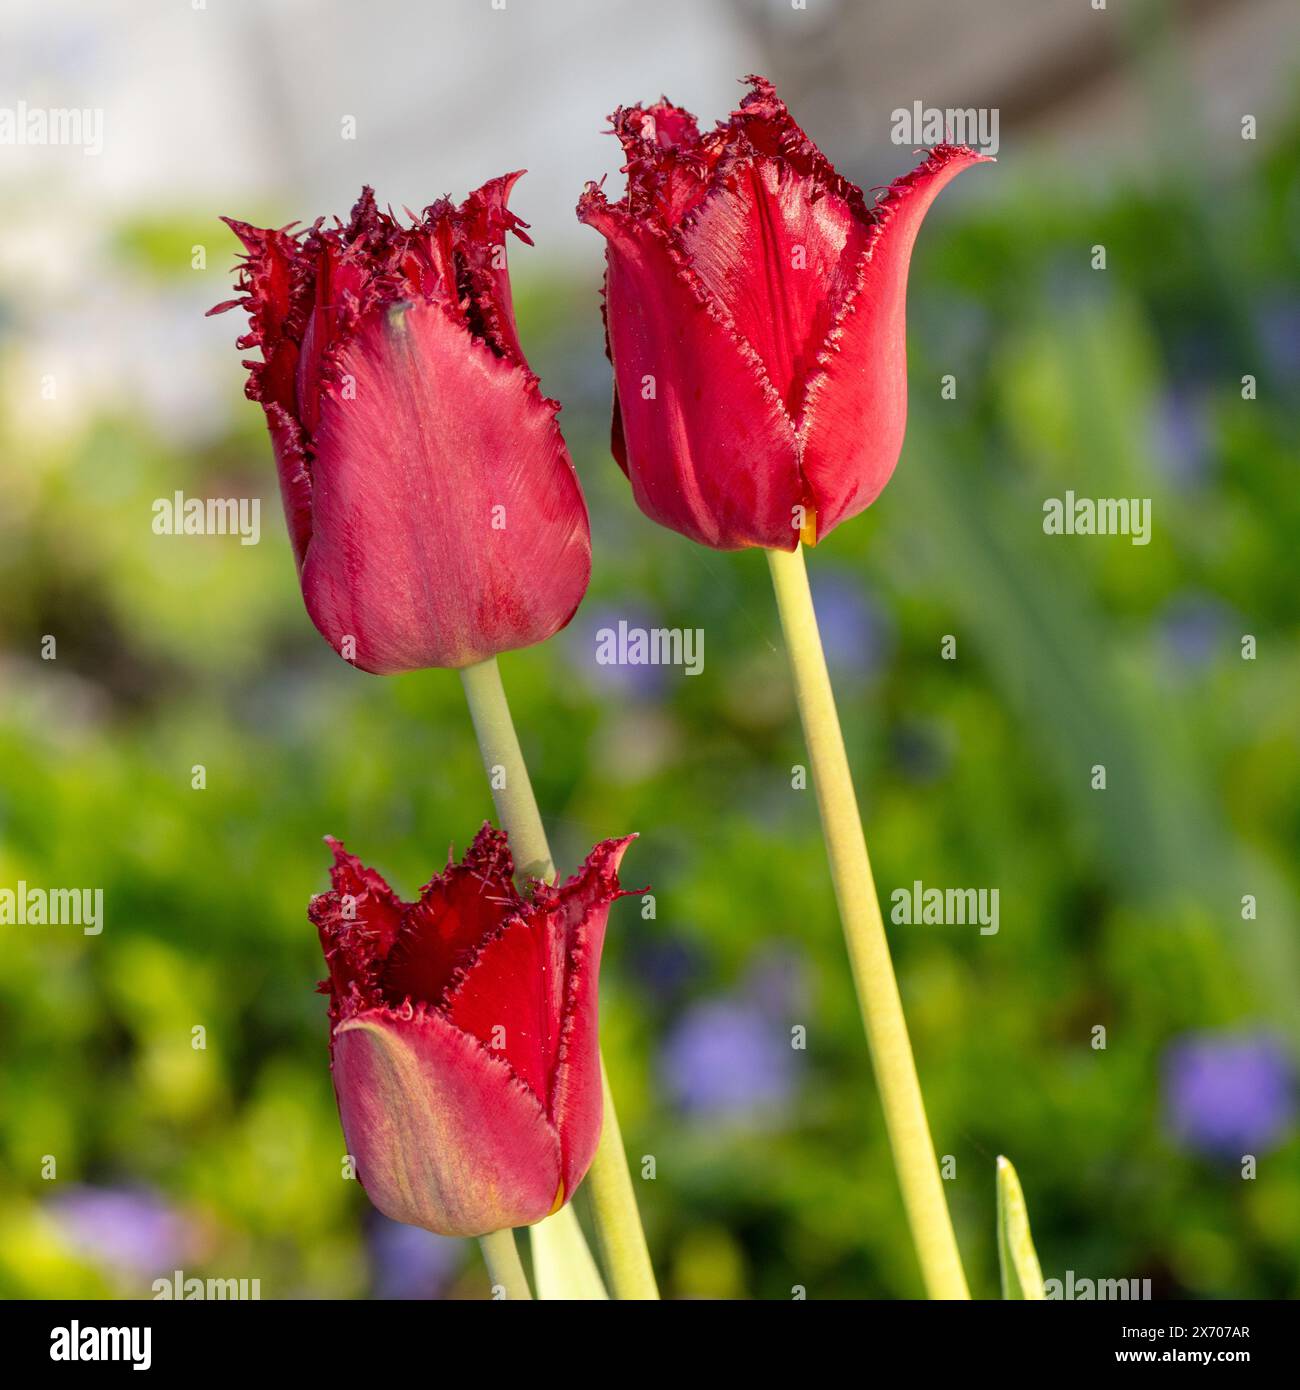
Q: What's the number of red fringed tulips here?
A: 3